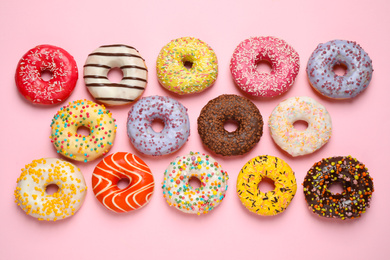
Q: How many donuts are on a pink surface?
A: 14